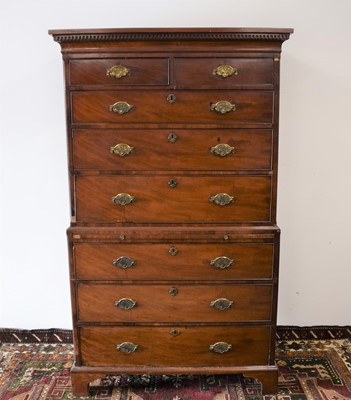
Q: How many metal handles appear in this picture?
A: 14